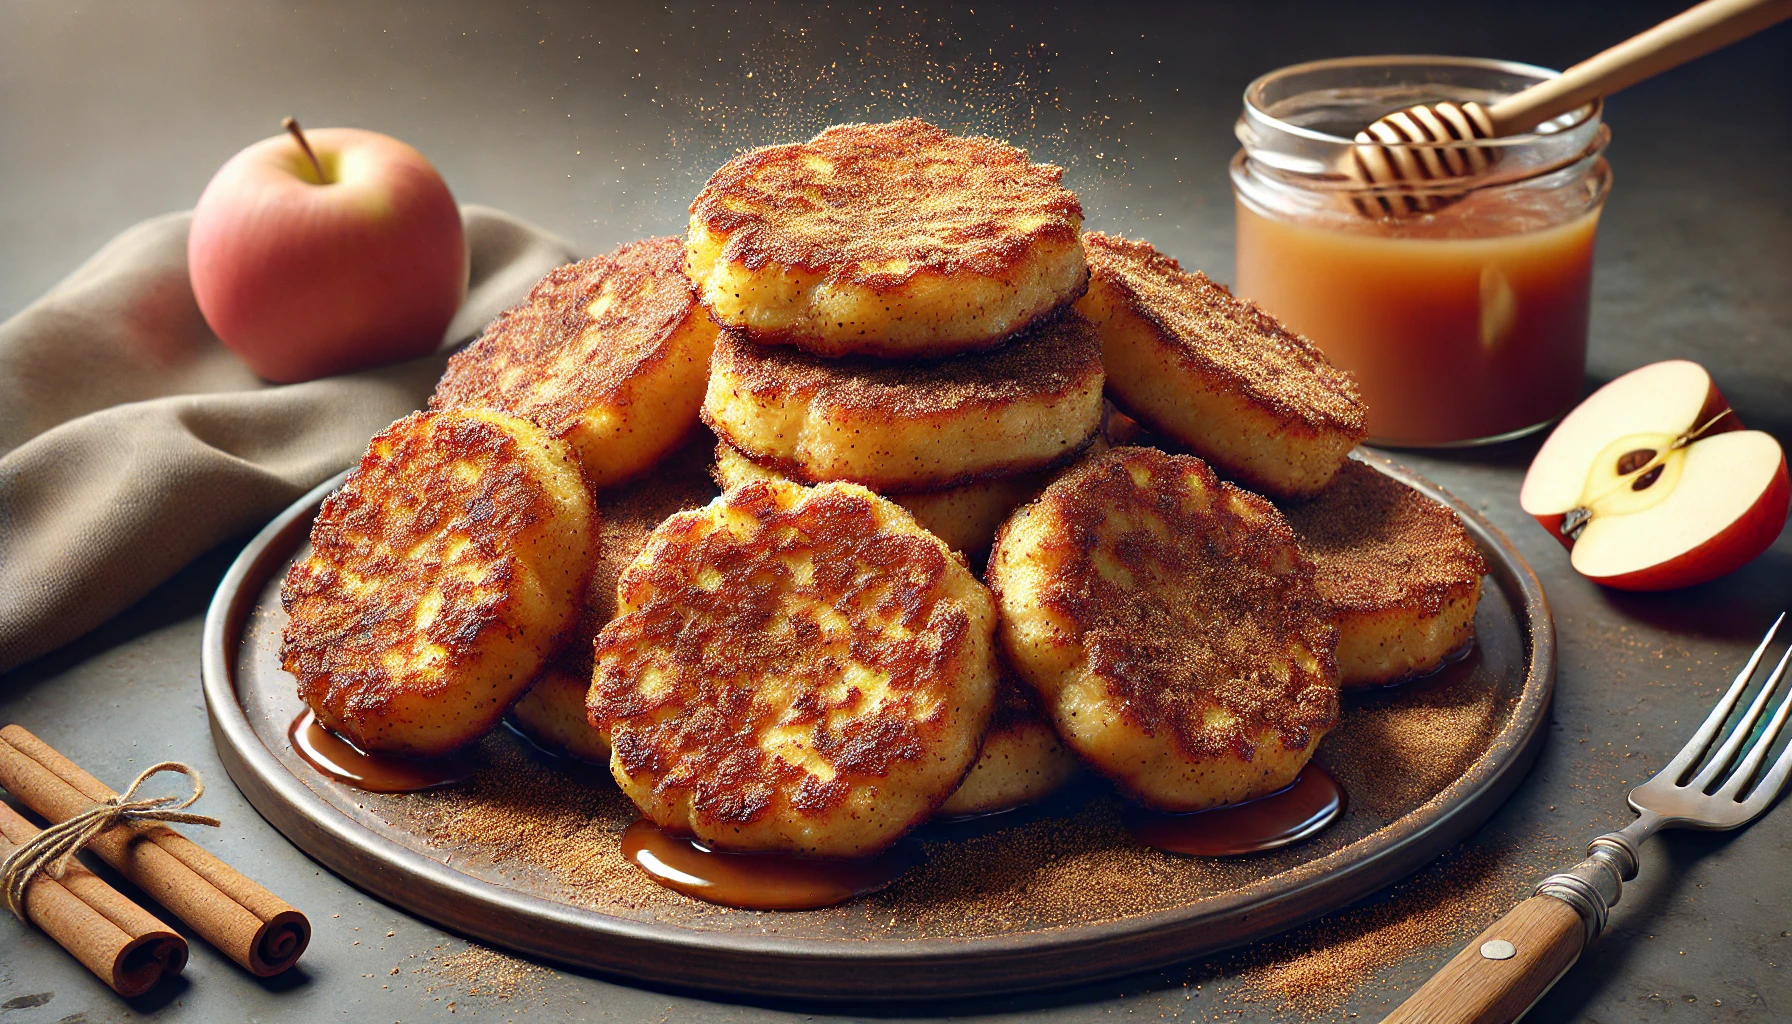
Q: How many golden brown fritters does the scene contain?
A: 11